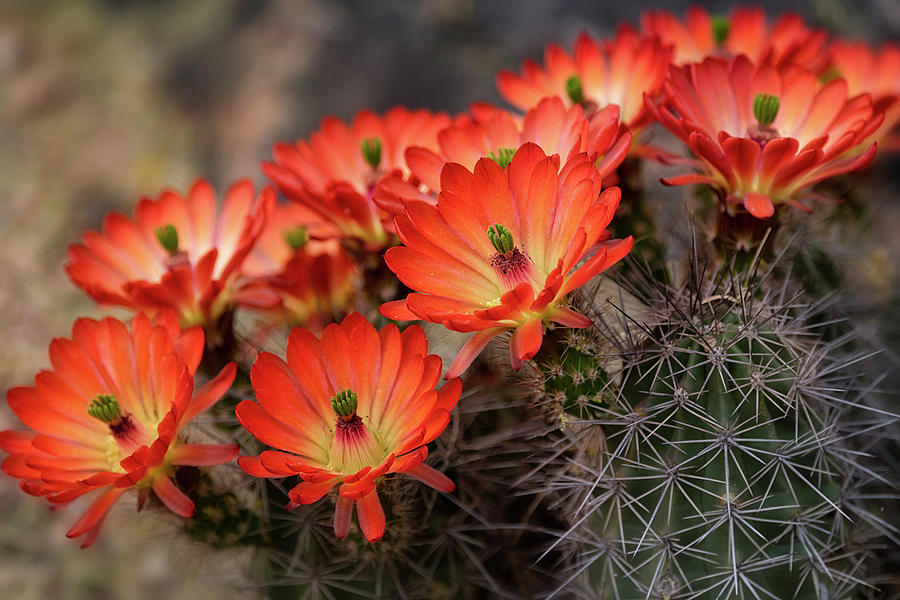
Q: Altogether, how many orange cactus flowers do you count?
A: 11